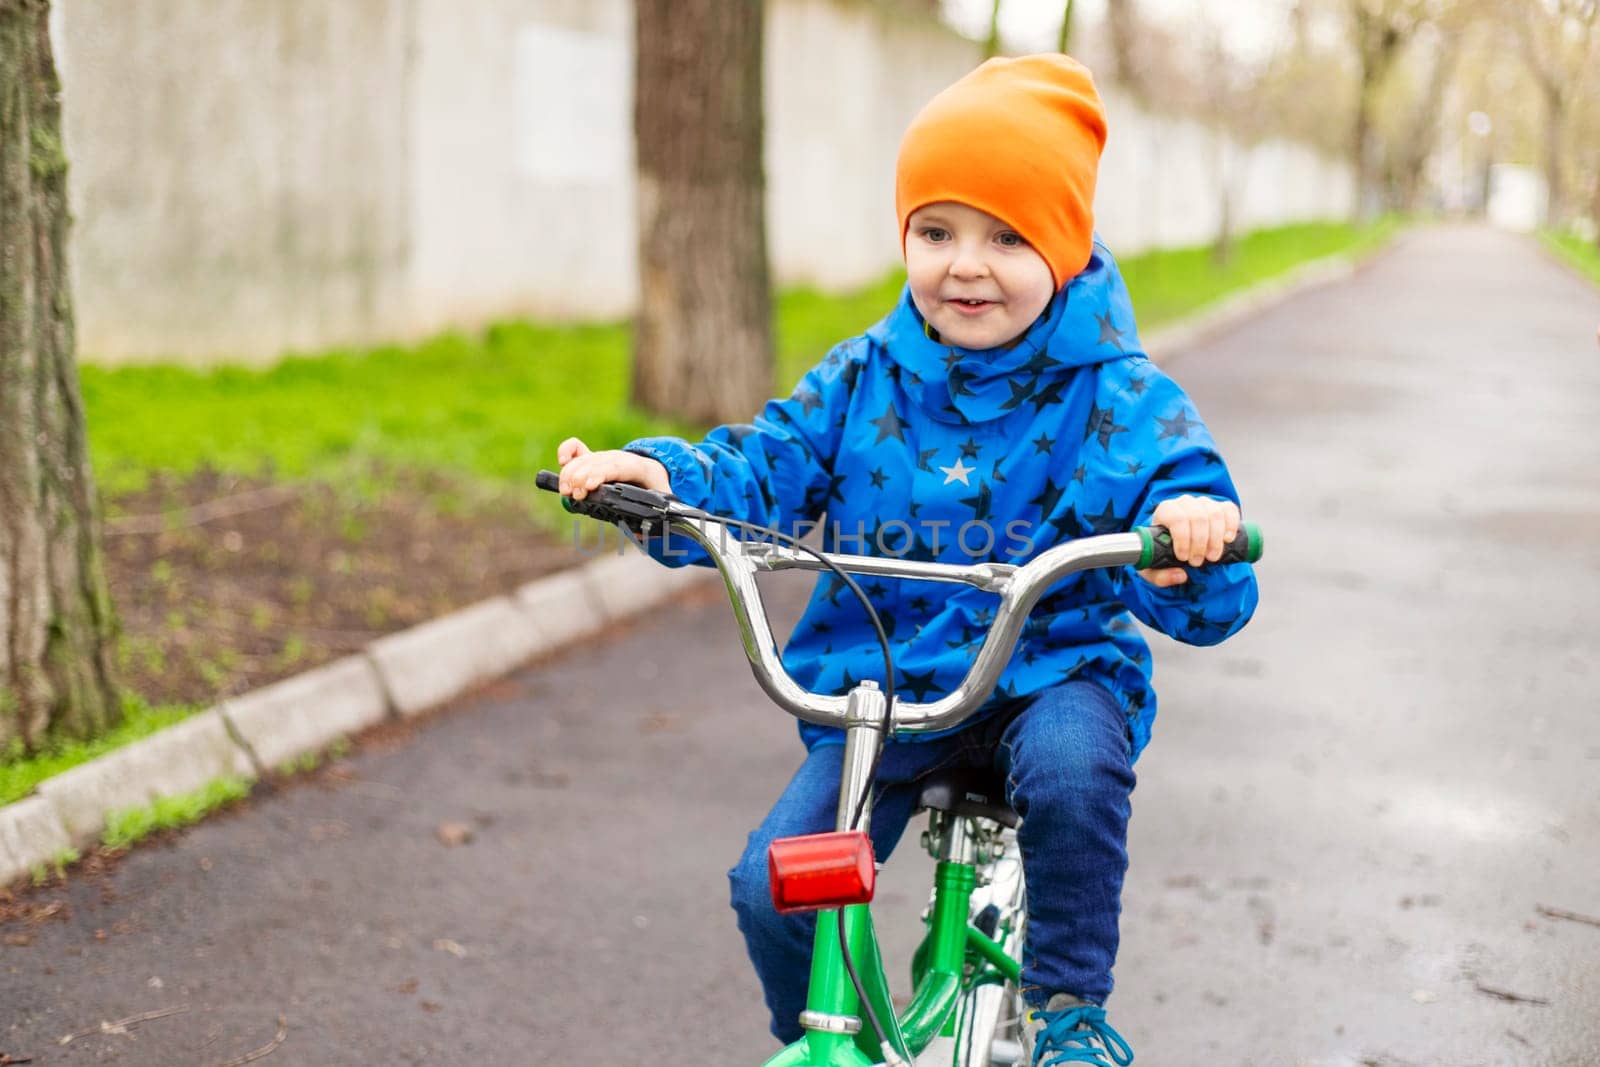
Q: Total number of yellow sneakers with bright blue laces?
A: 0